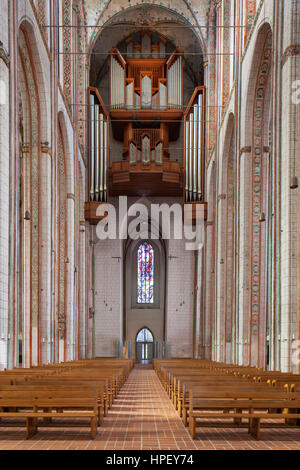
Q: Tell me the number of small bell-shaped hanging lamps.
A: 7